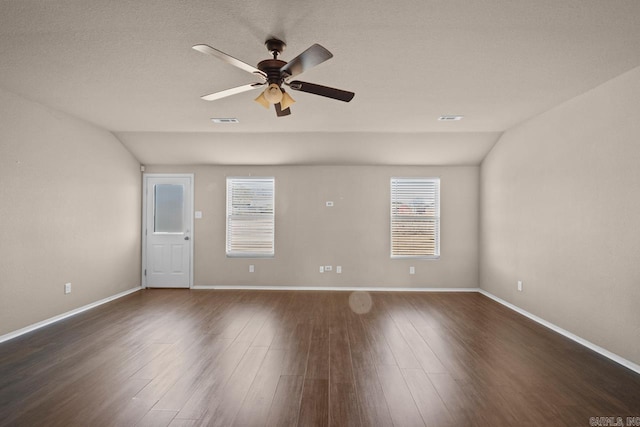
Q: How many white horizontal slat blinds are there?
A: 2